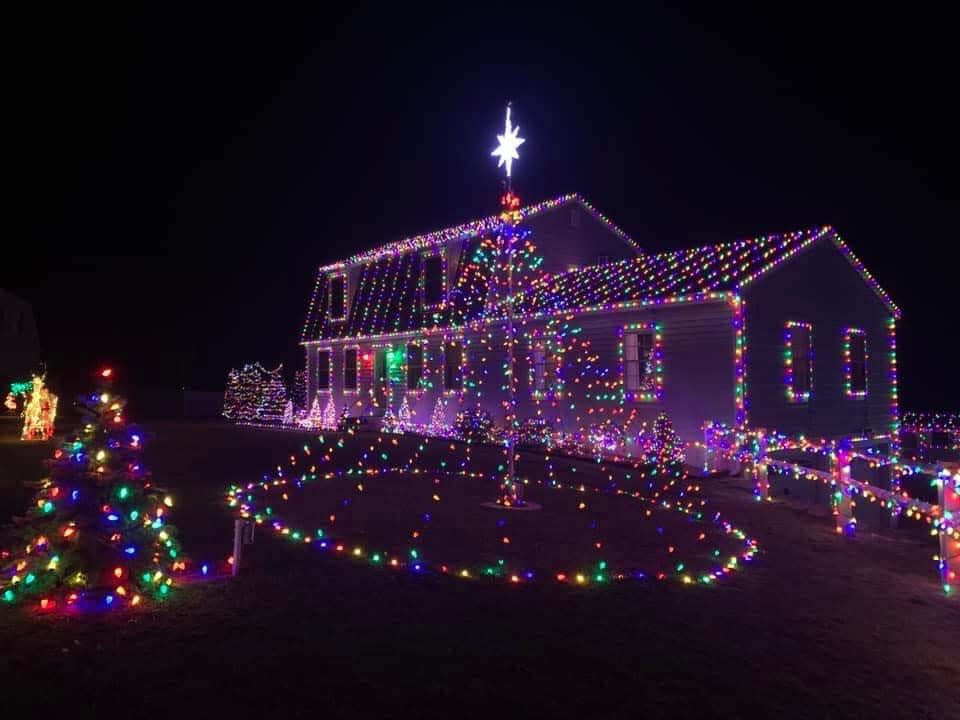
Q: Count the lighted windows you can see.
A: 10